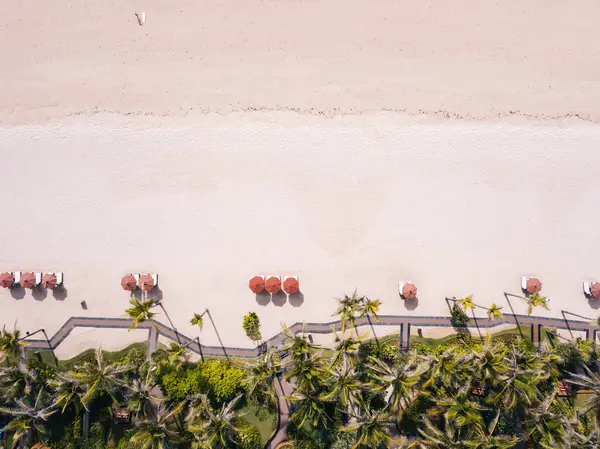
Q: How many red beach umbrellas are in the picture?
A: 11